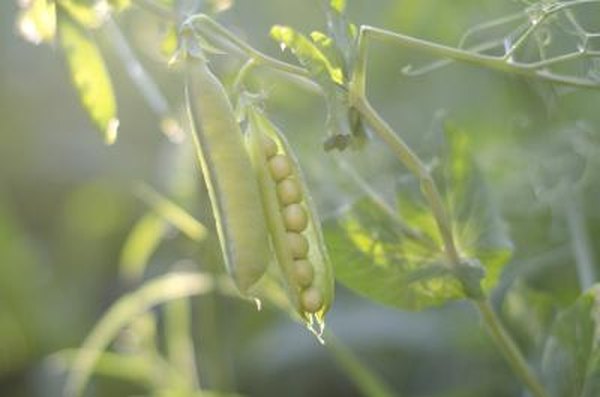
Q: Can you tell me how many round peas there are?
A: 7